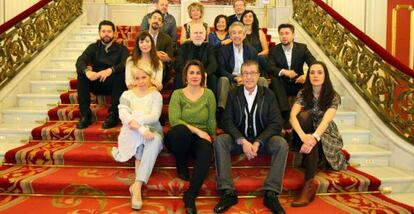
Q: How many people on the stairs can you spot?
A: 15